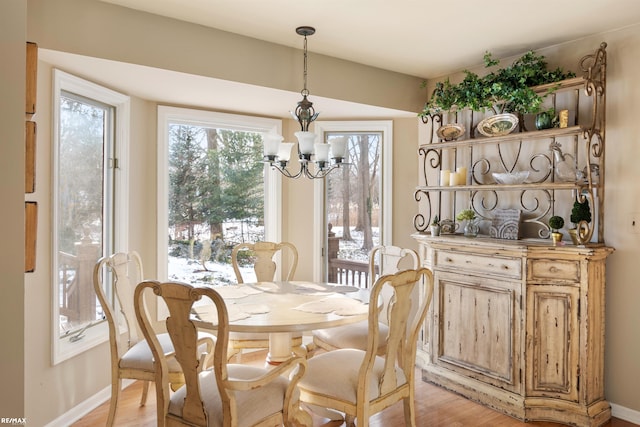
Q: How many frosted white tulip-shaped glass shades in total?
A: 5